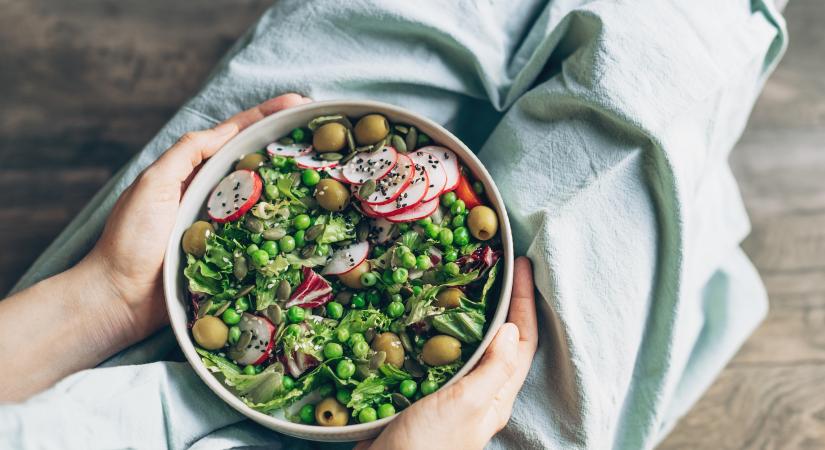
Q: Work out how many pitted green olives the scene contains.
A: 12